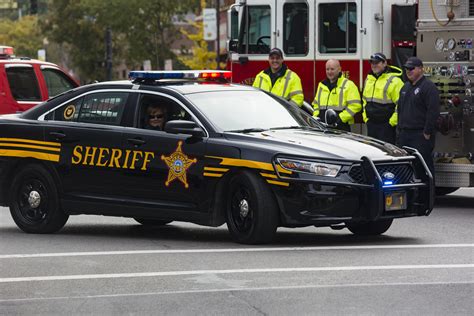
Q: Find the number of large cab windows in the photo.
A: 3